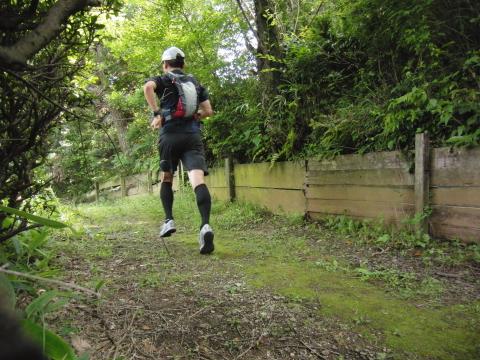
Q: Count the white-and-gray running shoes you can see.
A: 2